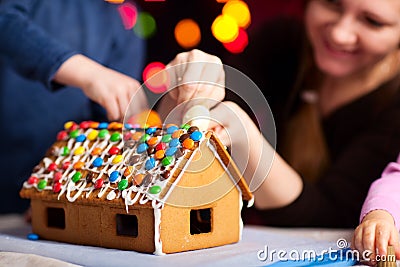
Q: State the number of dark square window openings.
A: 3